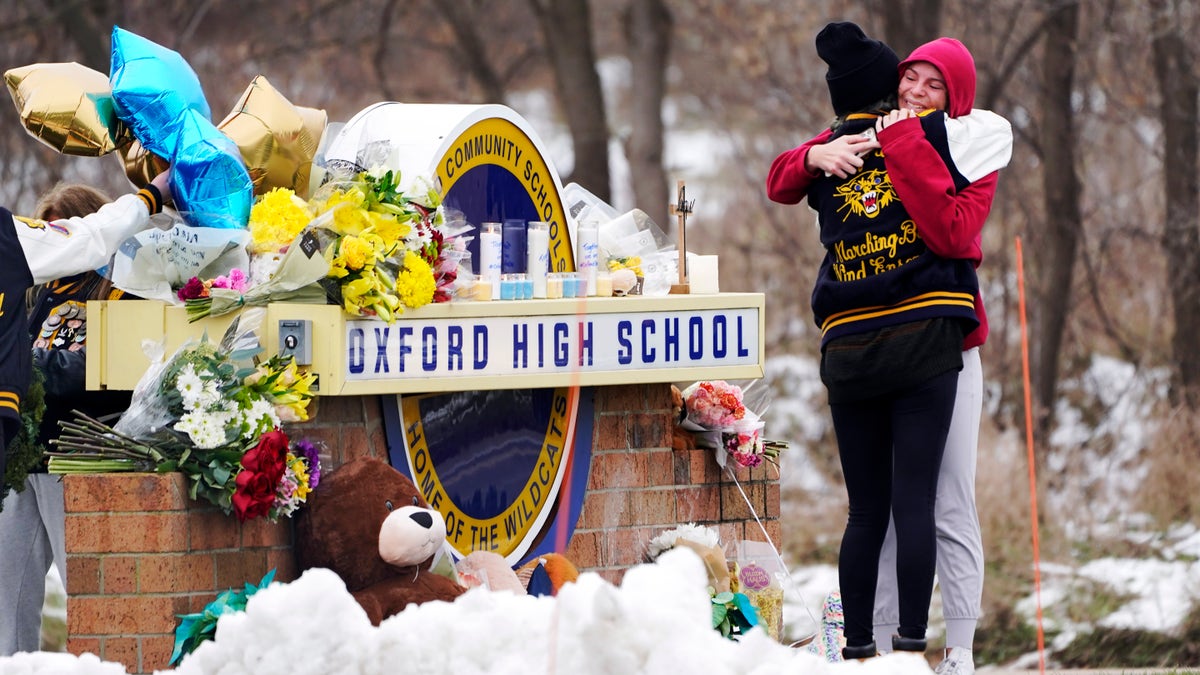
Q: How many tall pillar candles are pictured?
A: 4